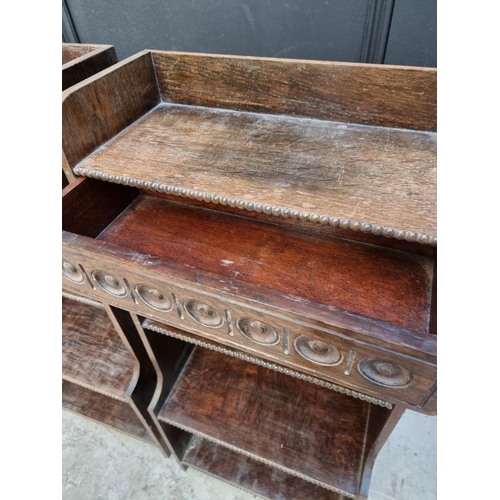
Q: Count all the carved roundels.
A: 7